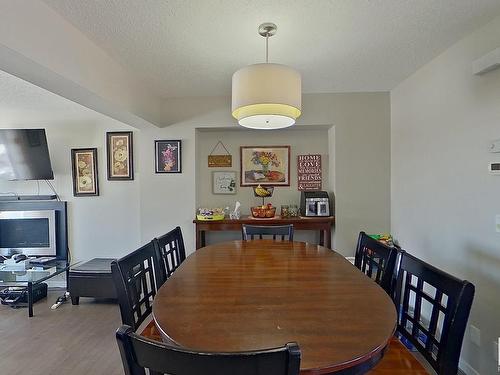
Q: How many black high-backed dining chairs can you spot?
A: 6